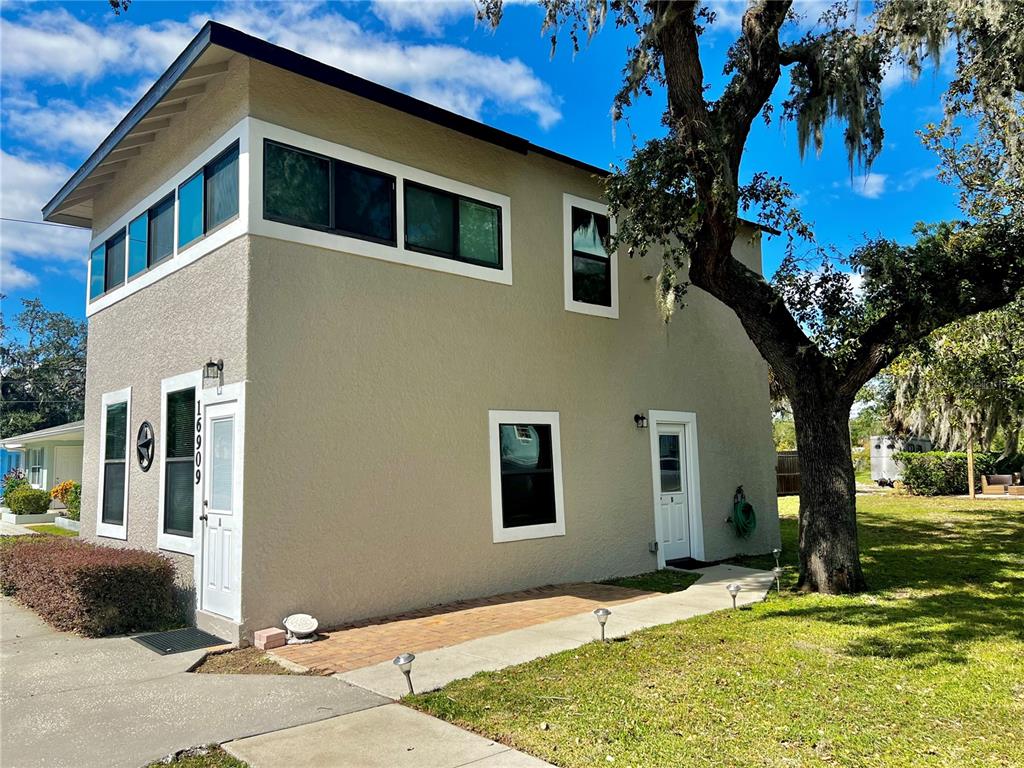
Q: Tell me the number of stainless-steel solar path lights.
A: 5